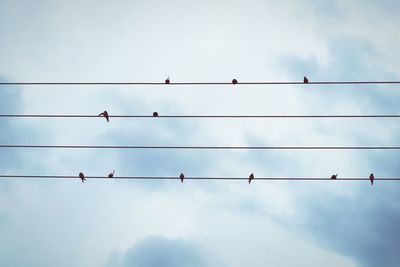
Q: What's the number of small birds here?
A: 11